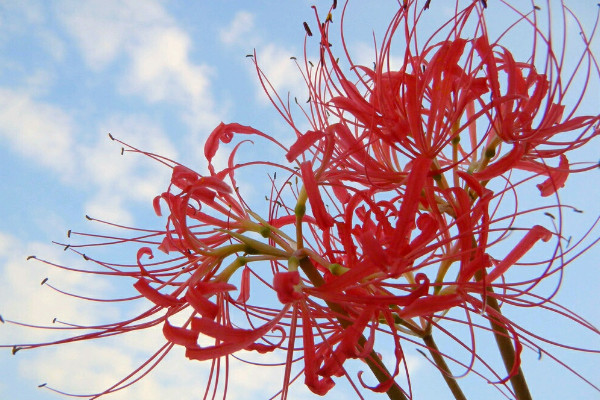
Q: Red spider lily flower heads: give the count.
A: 3